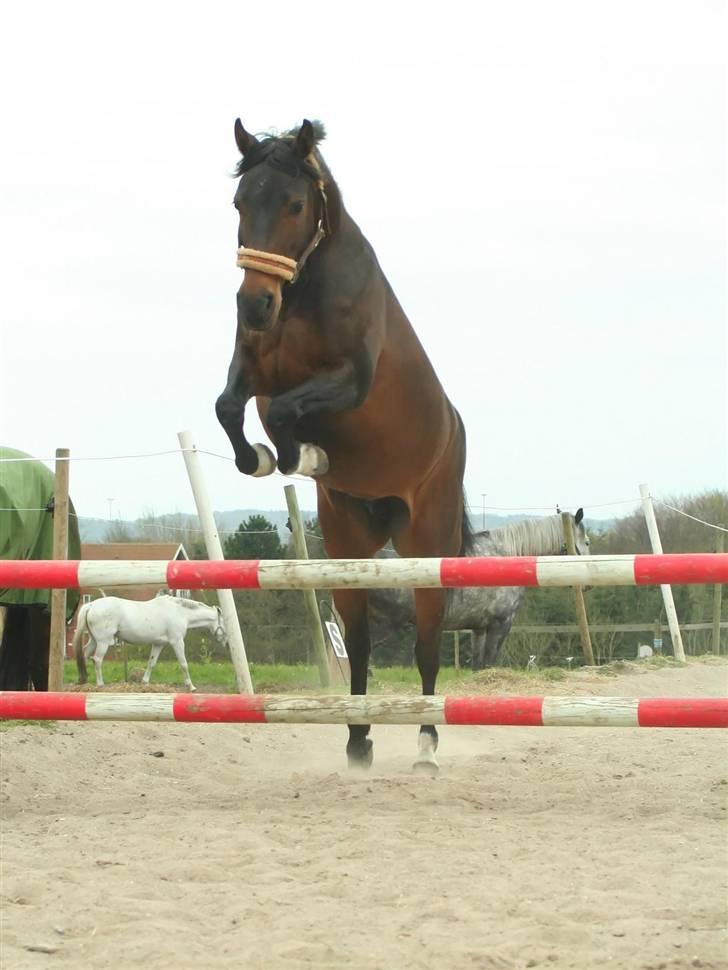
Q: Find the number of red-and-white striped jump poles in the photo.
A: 2